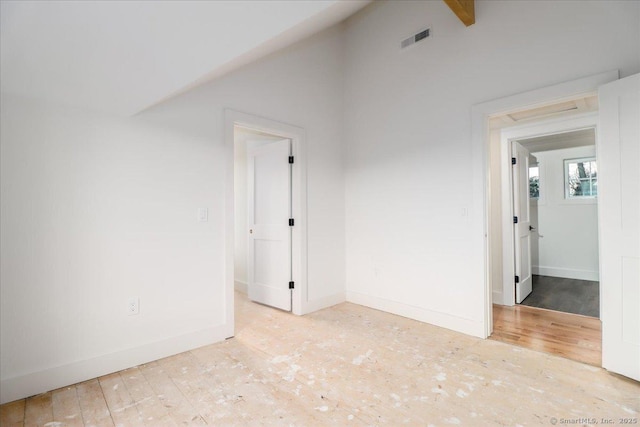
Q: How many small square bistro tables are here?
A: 0